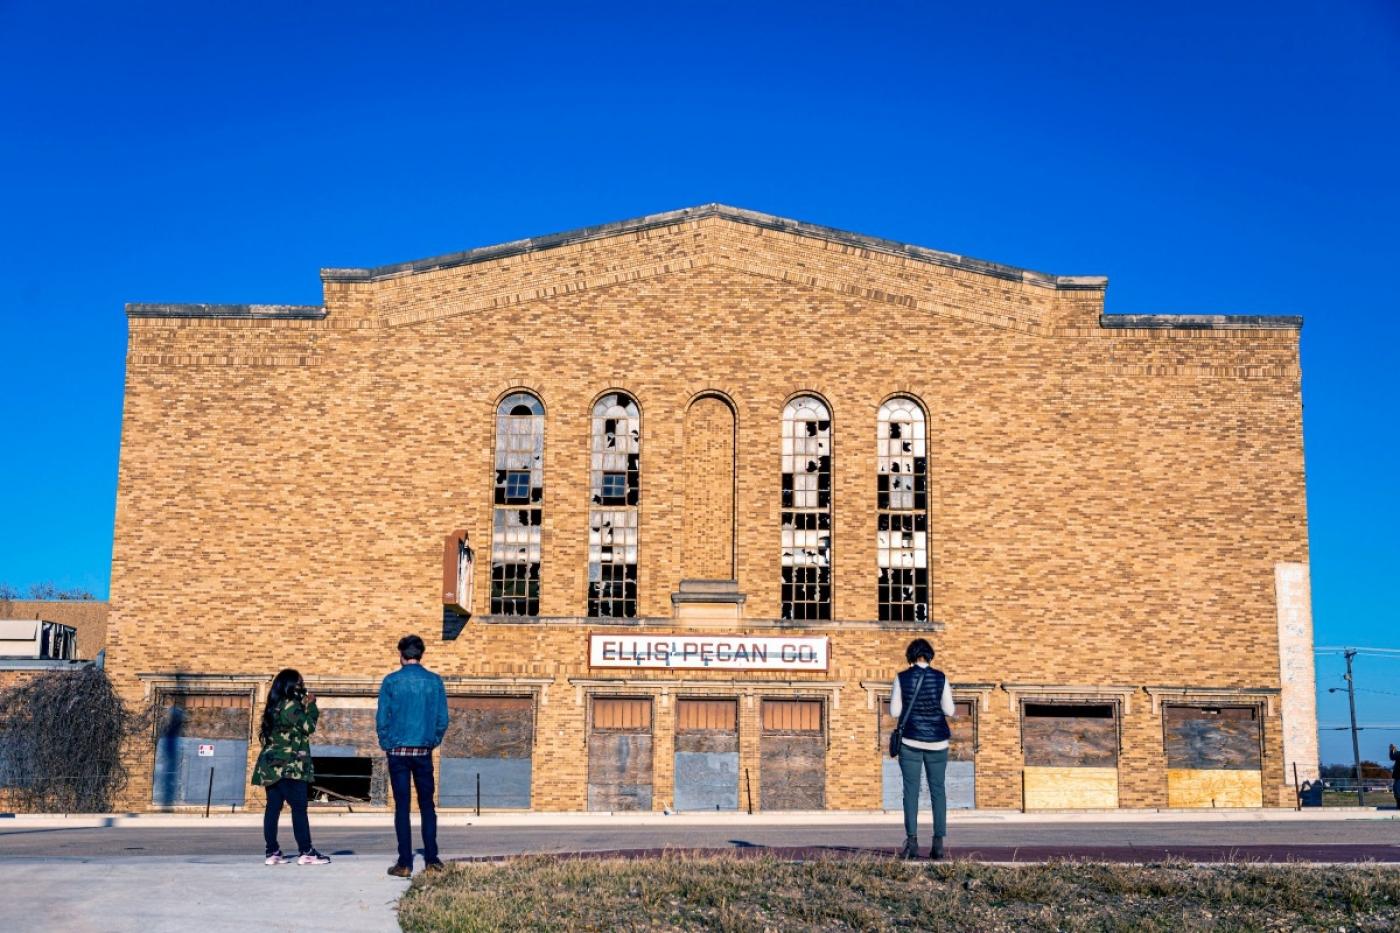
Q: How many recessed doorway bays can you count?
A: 9